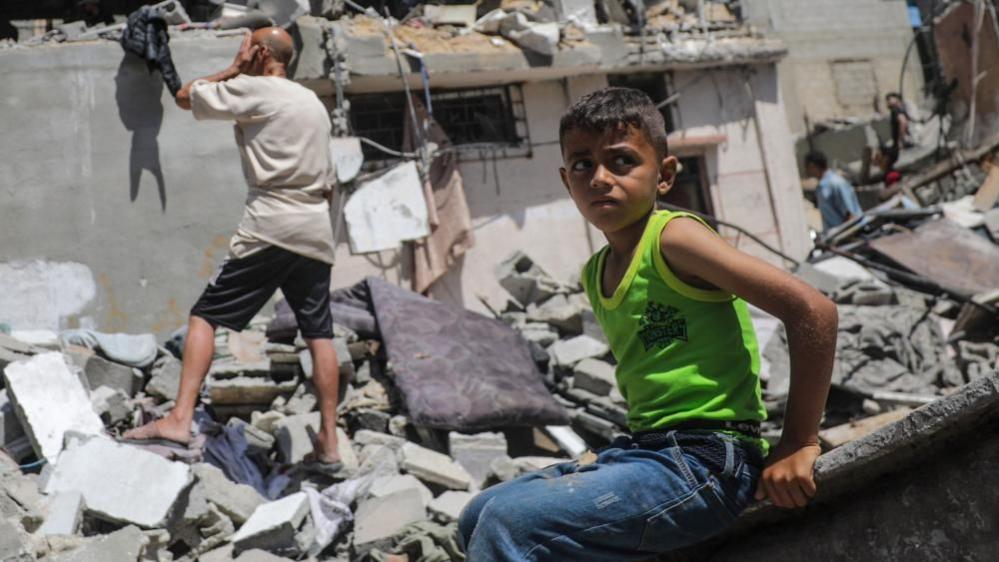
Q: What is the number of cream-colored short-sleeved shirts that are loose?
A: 1